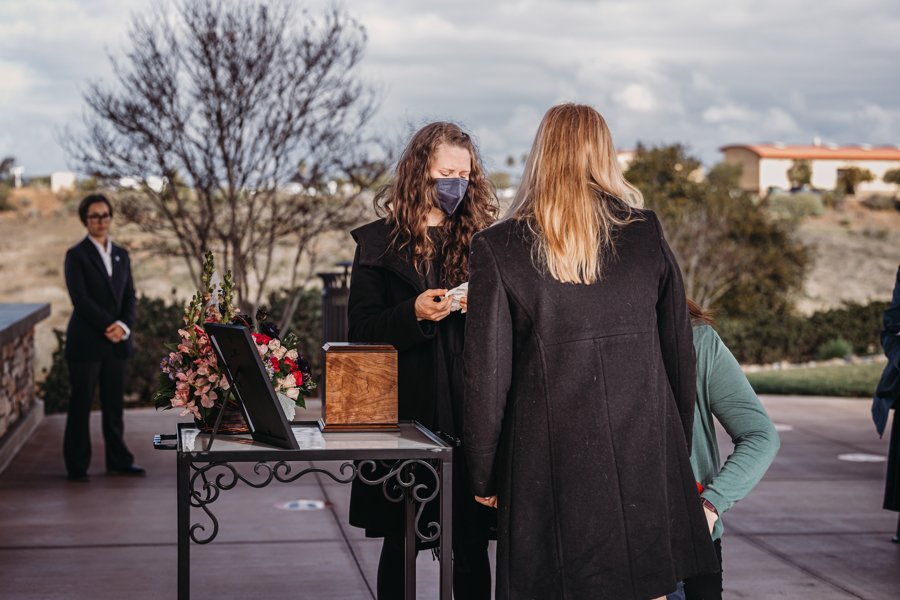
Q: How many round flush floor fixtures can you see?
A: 3